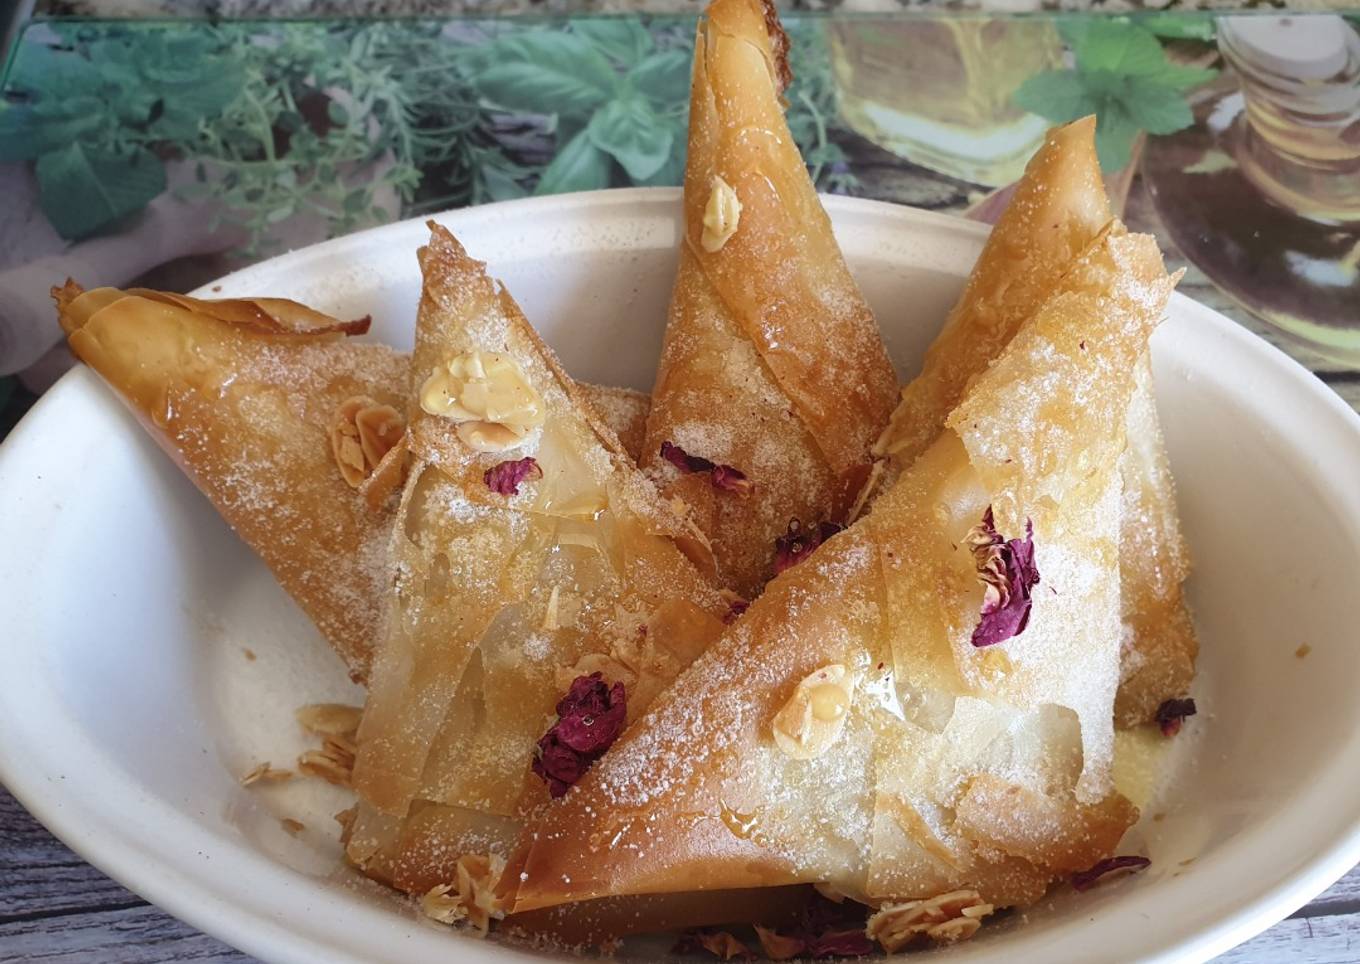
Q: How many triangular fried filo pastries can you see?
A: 5